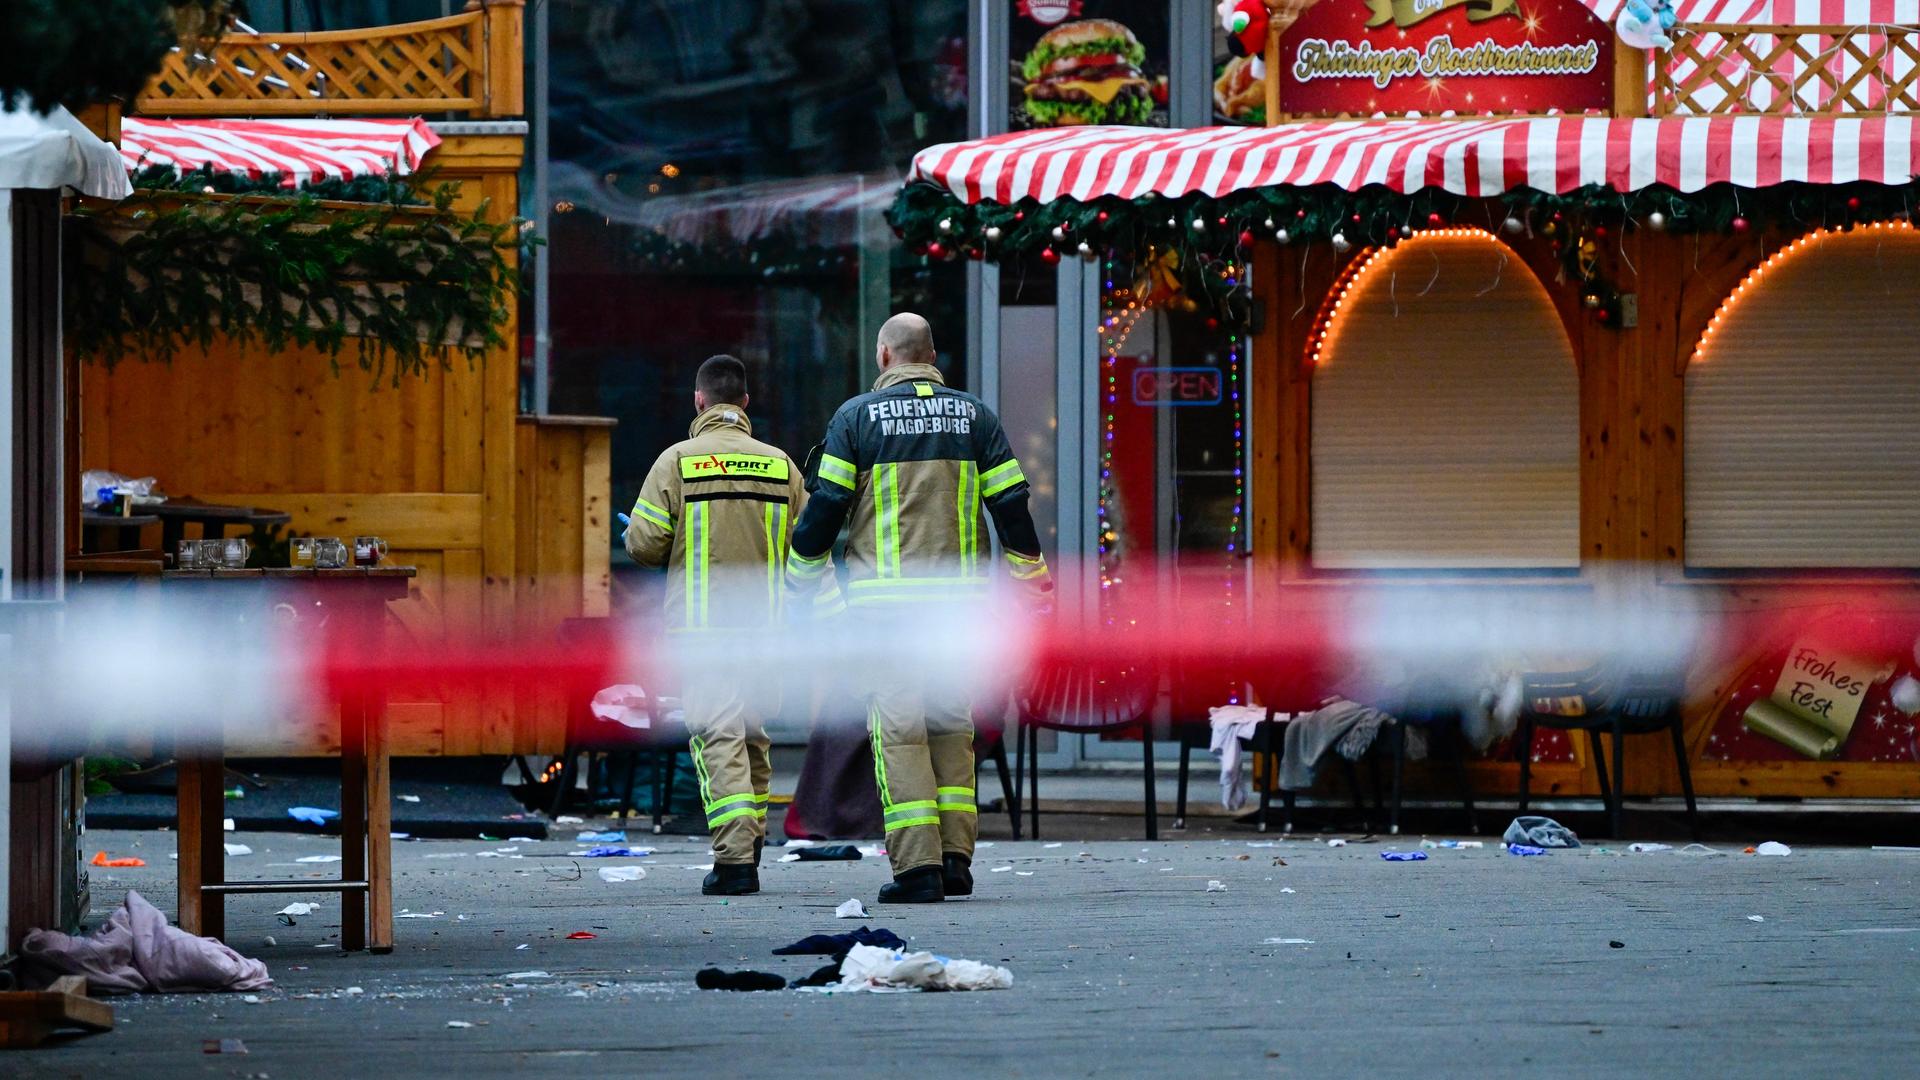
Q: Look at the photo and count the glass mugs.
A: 6